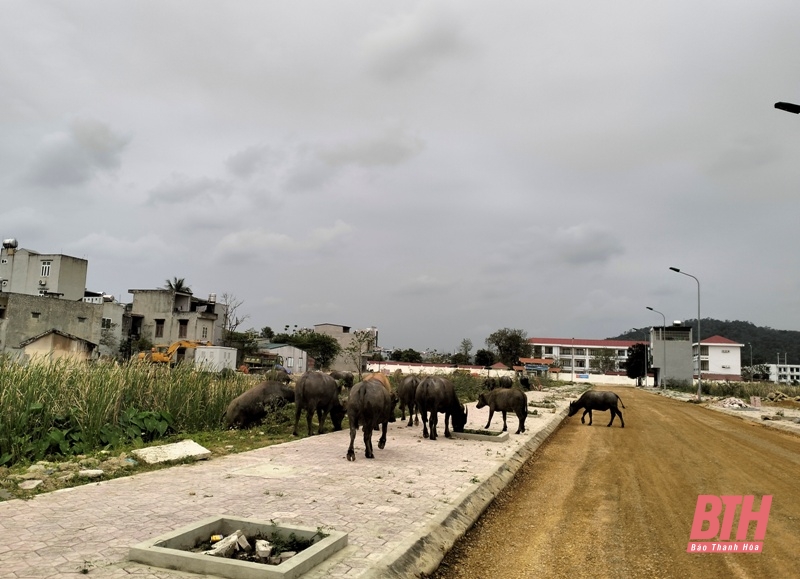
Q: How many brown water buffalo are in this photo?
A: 1